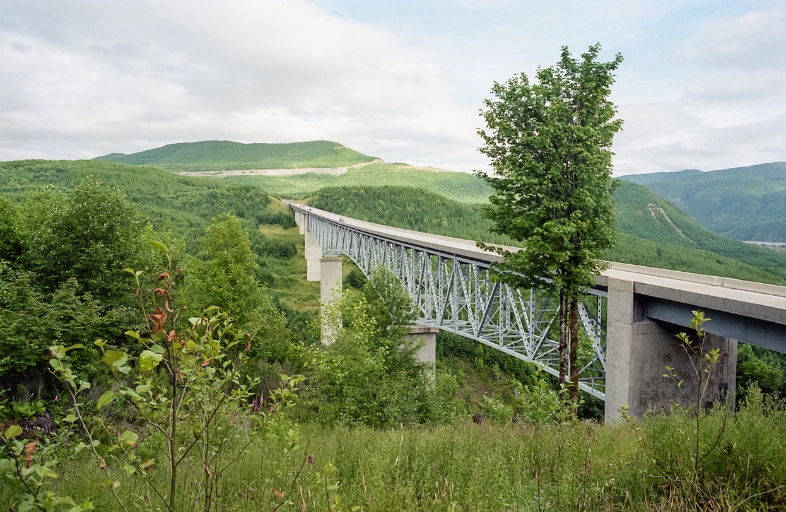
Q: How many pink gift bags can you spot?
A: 0